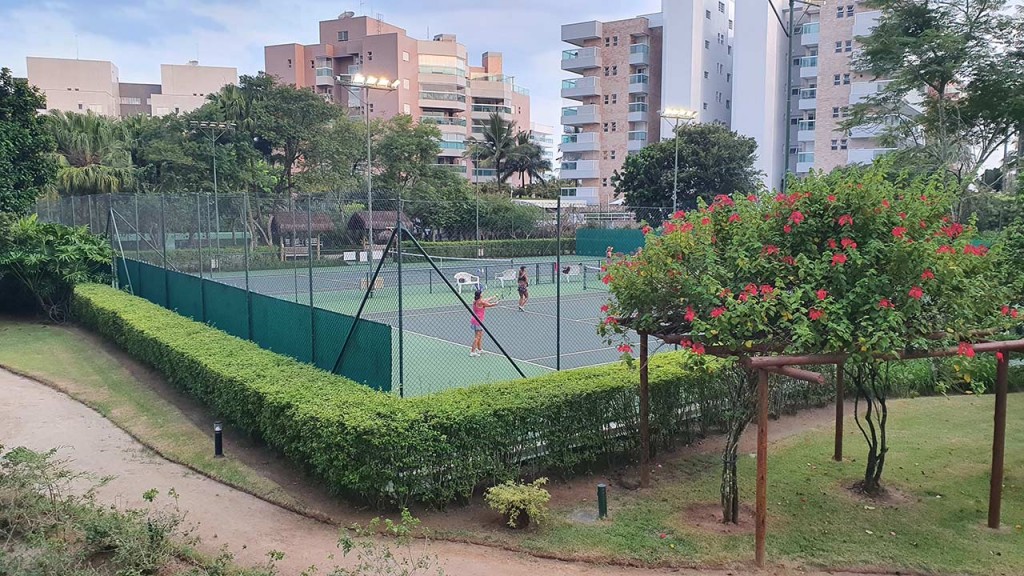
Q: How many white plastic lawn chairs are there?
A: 3